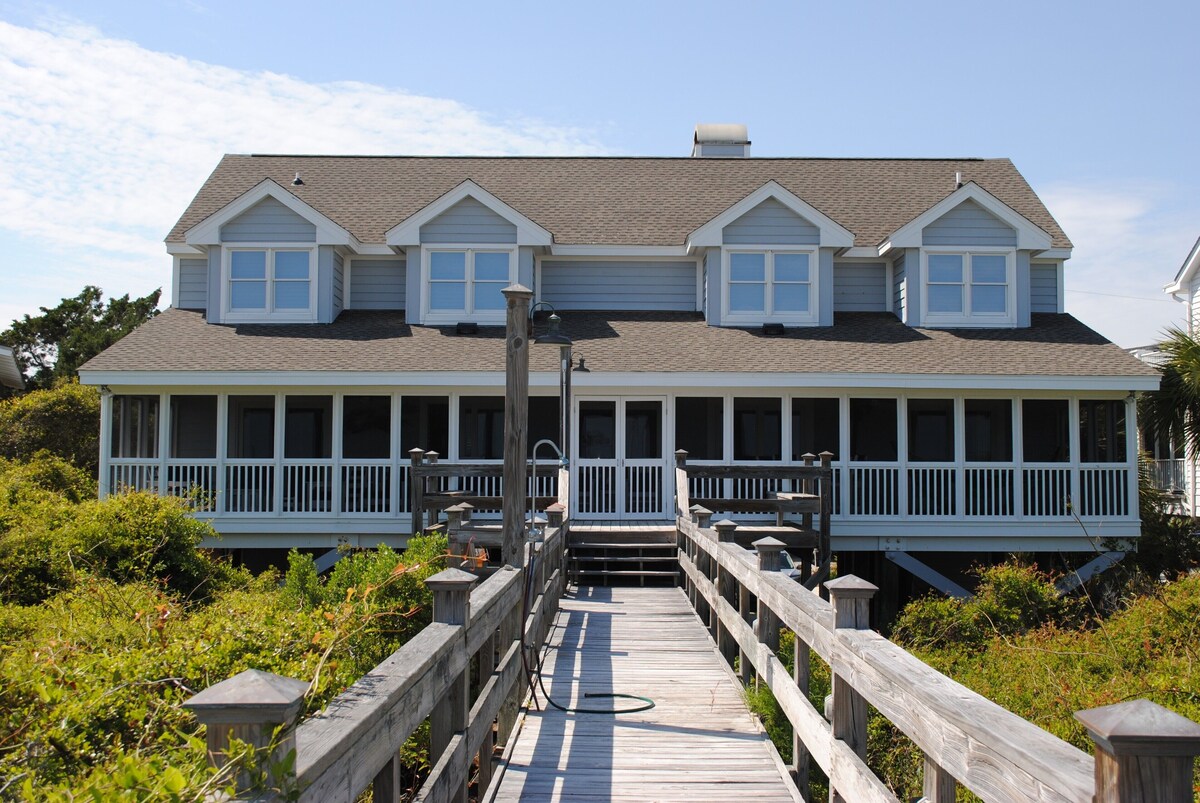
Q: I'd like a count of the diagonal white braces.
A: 3